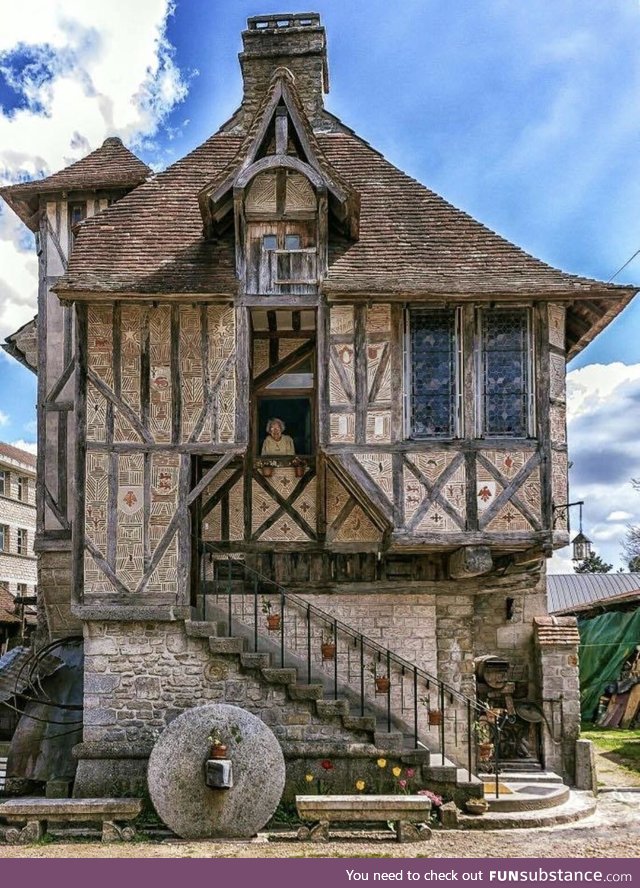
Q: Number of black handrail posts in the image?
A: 12